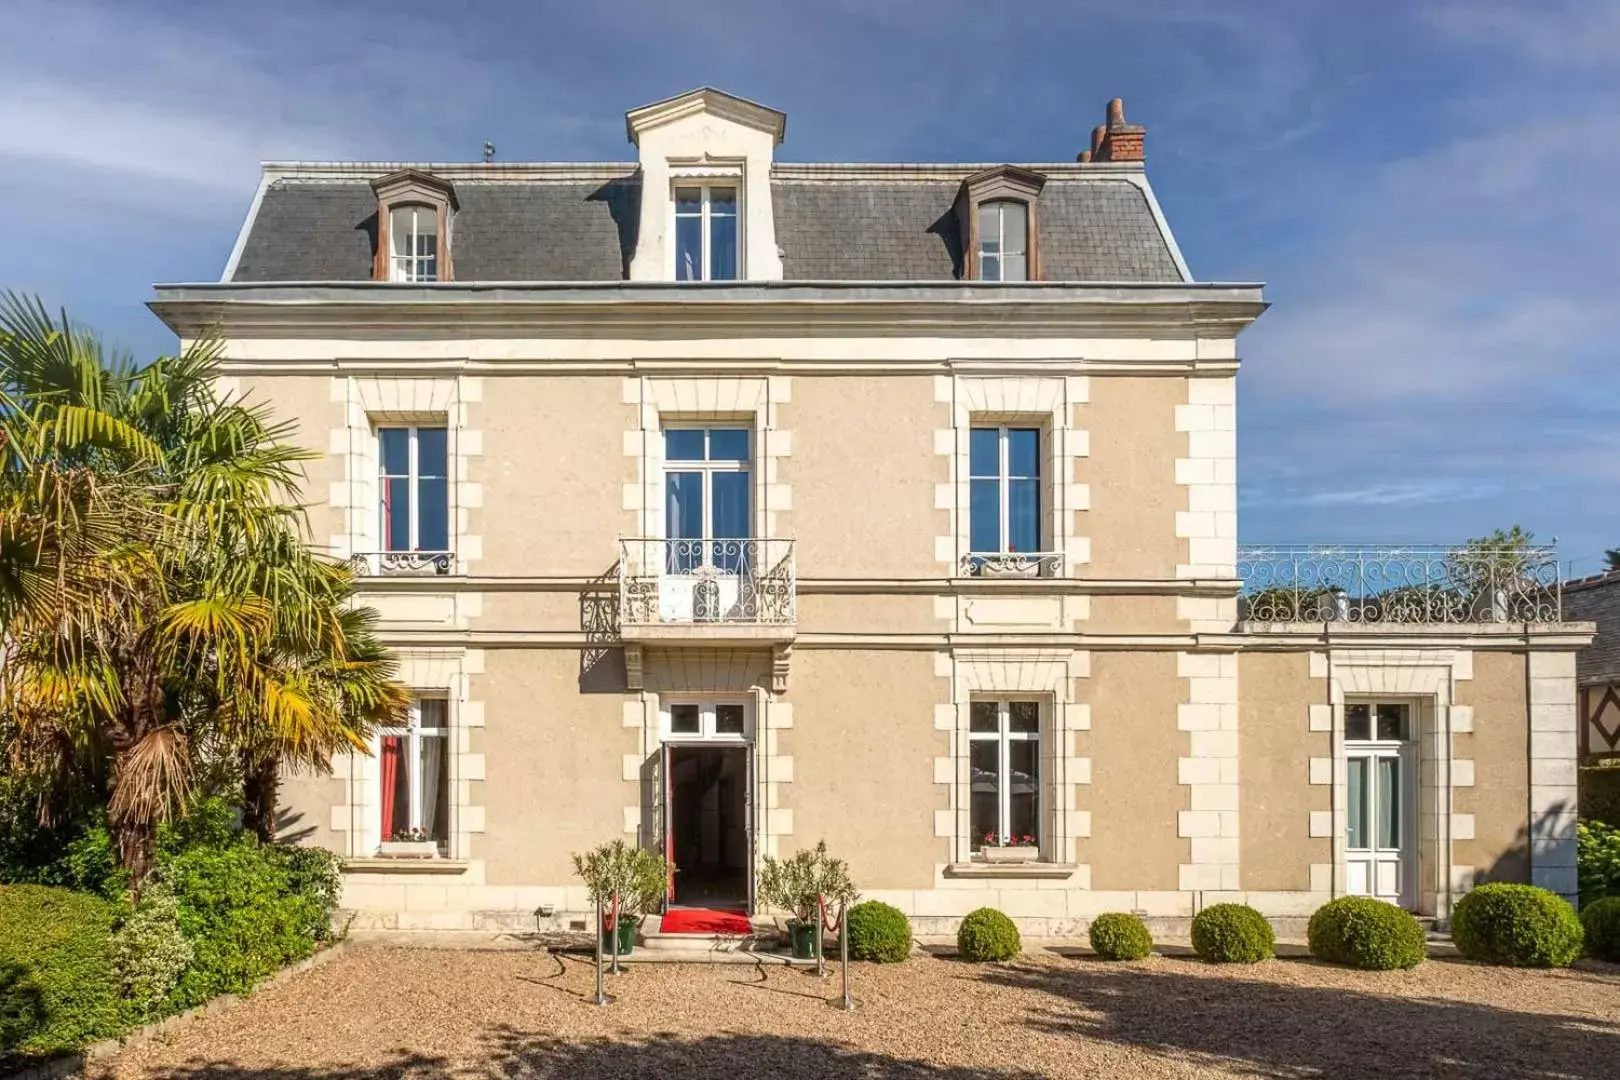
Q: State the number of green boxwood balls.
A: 7